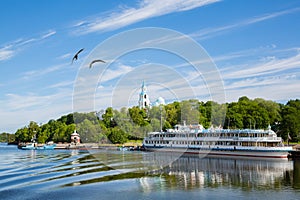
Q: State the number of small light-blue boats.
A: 2